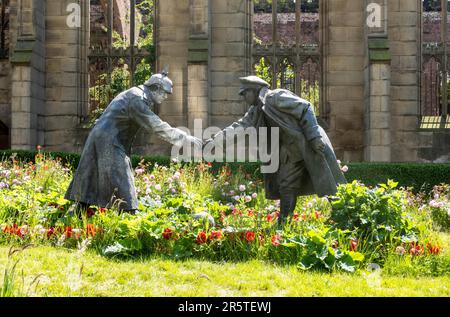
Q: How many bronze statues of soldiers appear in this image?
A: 2